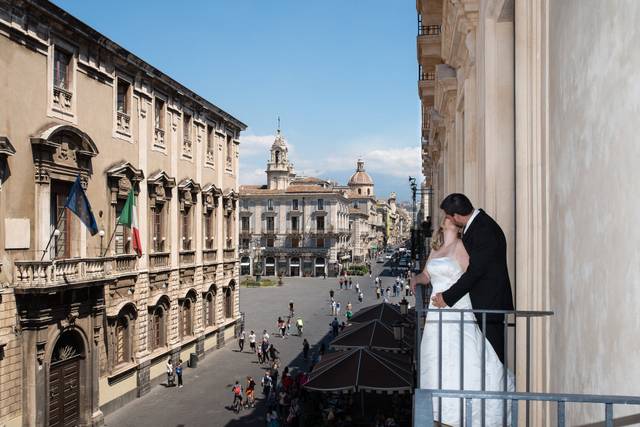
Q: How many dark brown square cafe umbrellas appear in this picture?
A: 3